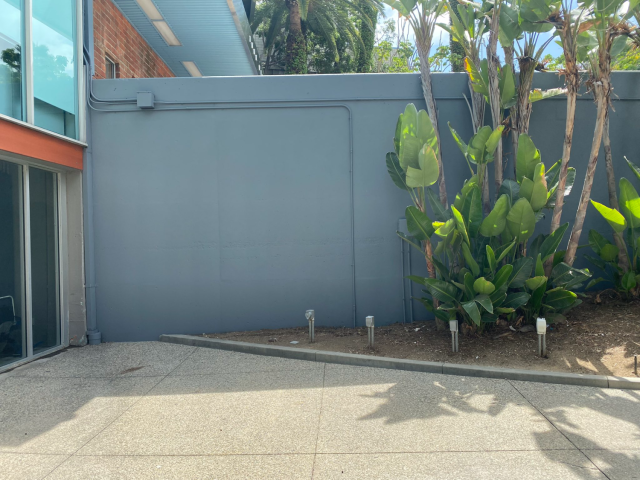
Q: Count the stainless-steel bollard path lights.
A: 4